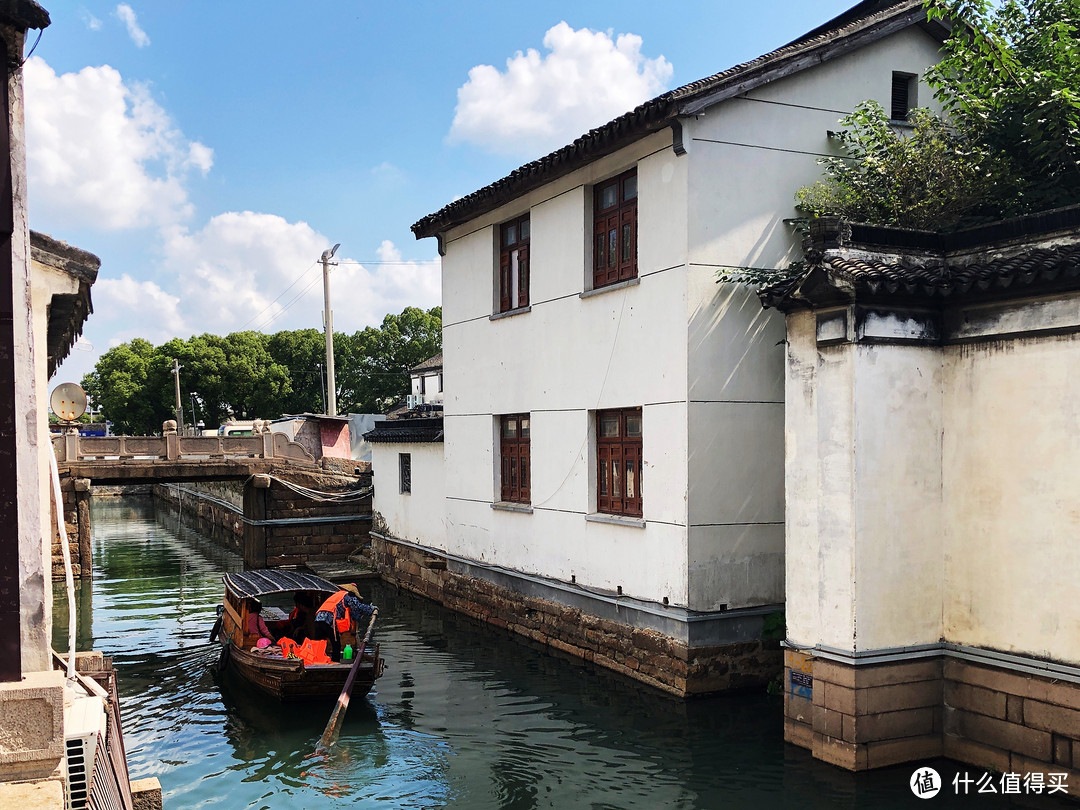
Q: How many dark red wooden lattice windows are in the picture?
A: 4